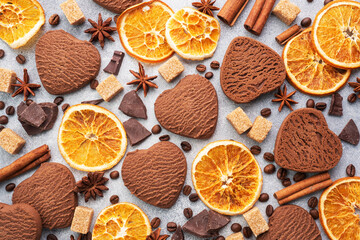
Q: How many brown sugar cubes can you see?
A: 11